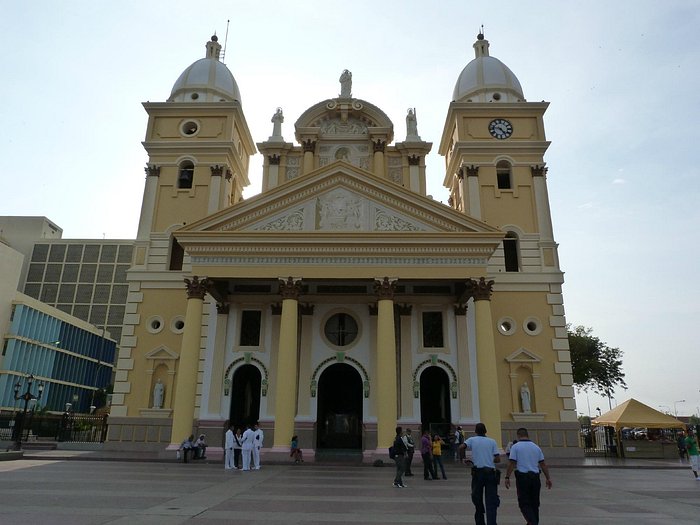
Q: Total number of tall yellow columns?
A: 4